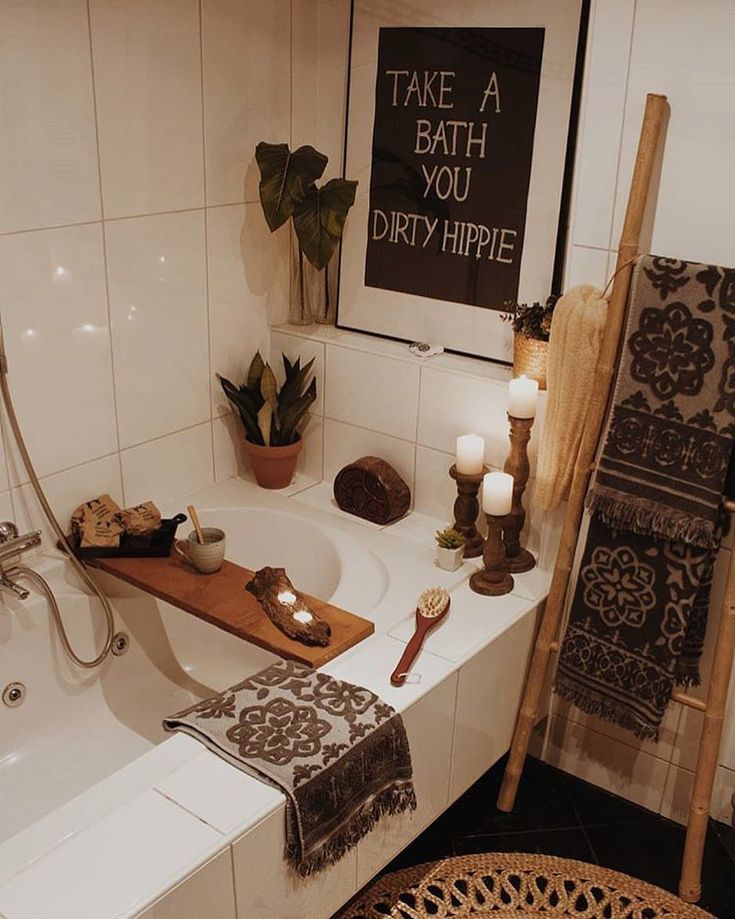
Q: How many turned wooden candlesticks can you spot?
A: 3